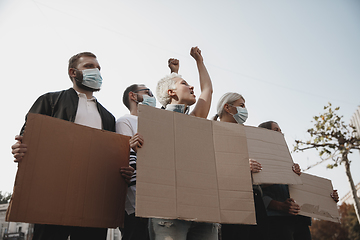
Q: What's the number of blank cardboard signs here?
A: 4